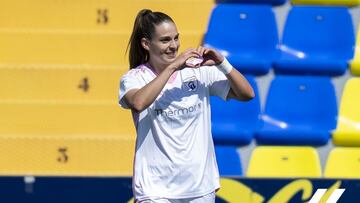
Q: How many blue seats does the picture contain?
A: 6